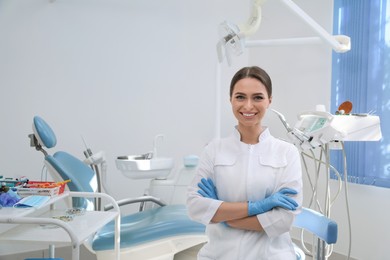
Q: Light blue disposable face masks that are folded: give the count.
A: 1